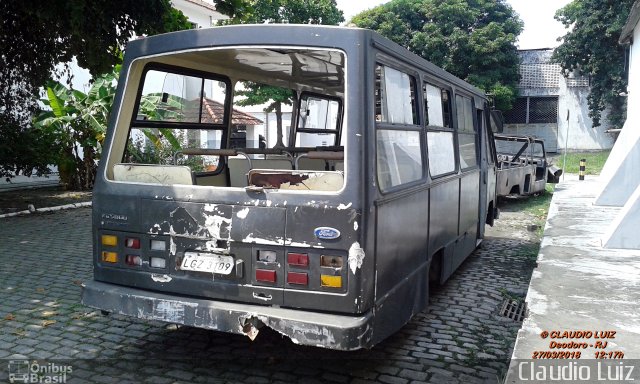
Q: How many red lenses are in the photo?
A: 5